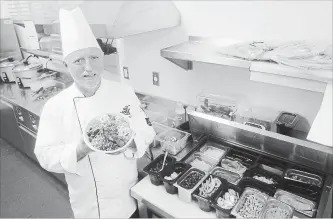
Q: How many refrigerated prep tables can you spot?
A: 1